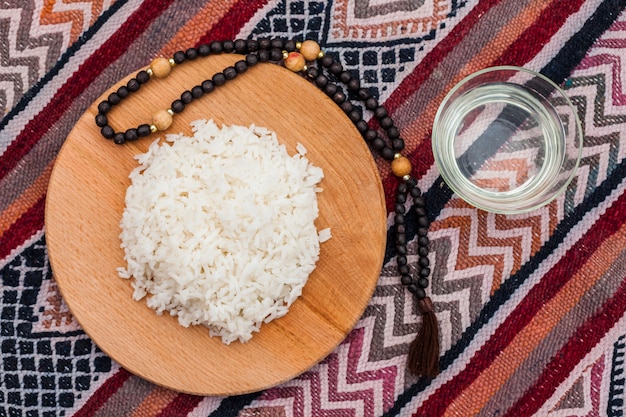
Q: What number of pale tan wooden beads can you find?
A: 5